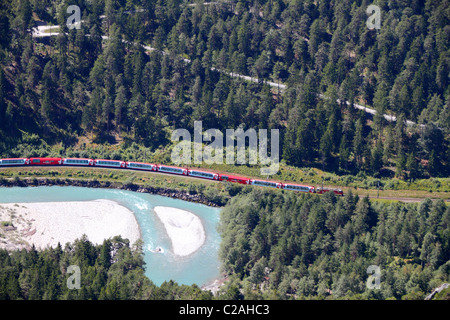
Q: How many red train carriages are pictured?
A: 2